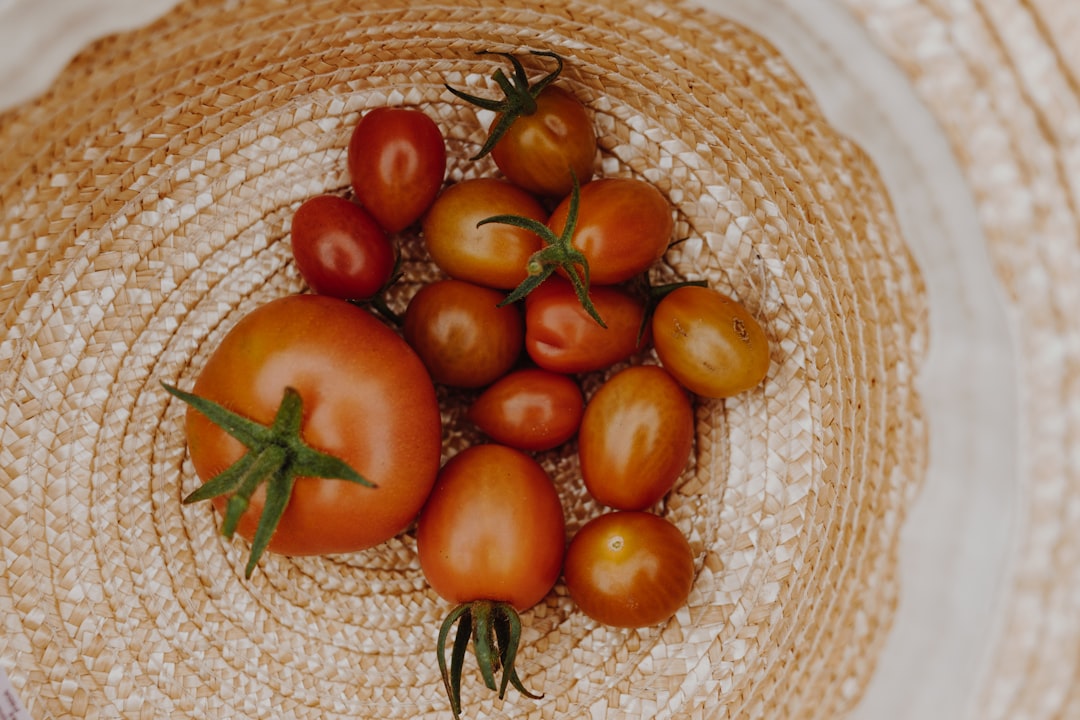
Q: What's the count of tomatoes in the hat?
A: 13